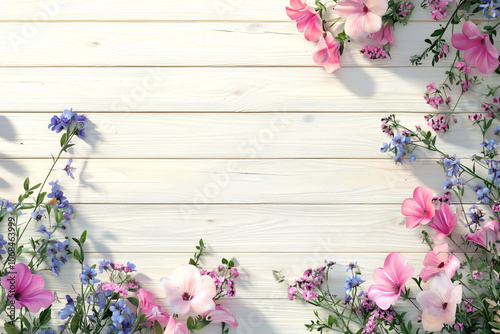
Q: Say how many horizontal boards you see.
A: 8